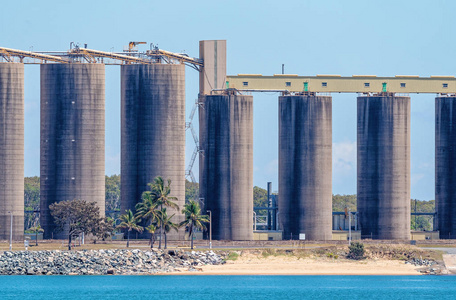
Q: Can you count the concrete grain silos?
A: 7